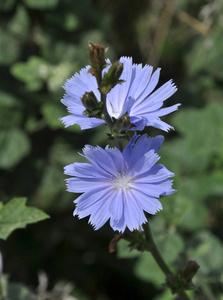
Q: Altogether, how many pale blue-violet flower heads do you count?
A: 2